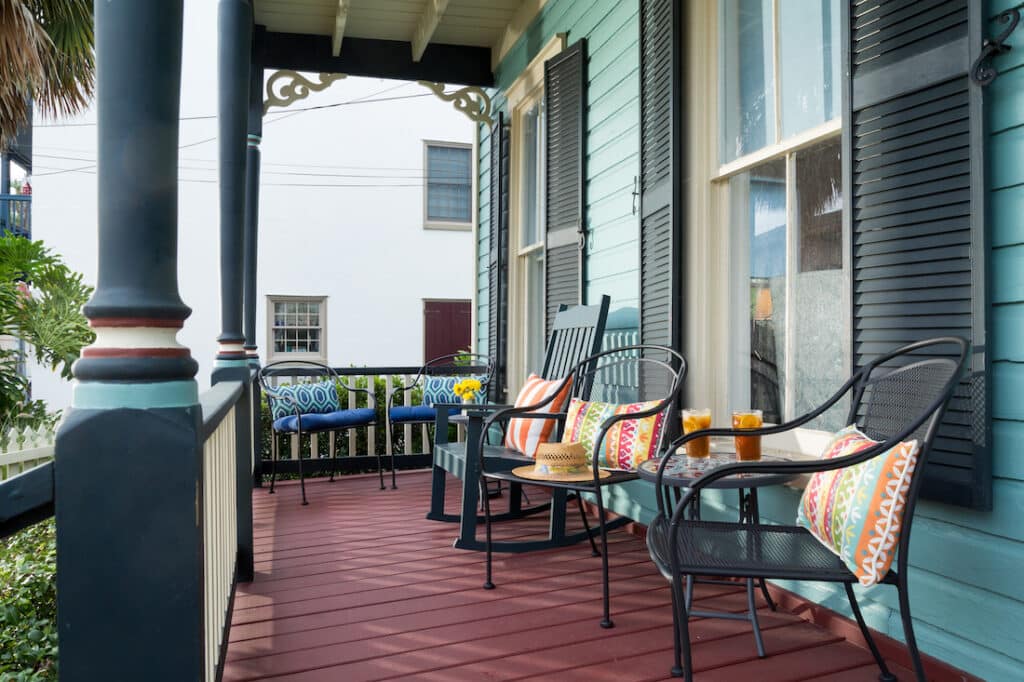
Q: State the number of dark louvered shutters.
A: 4